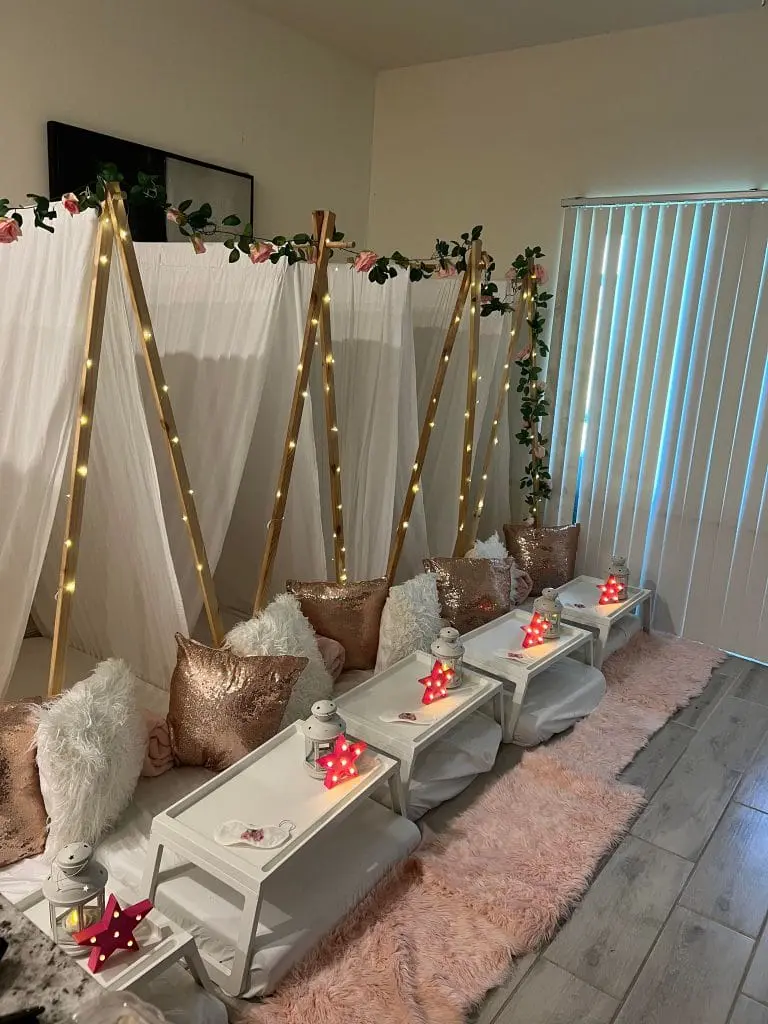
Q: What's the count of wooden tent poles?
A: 8